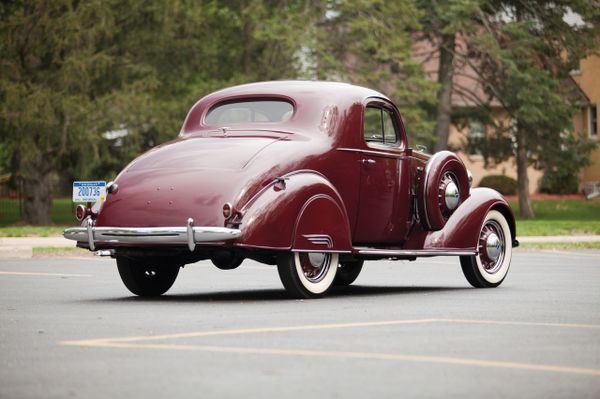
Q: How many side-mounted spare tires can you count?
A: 1